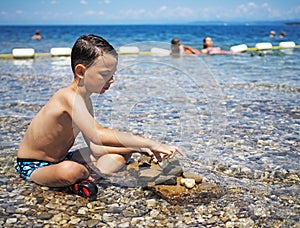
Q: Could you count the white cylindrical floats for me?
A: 7